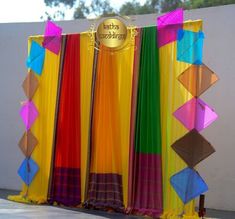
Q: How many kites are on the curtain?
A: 12